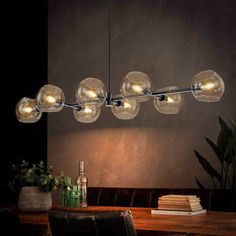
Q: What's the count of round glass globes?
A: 8